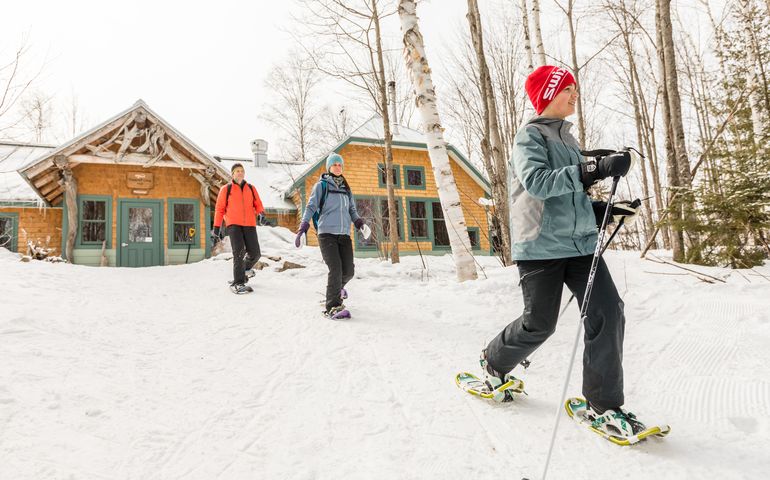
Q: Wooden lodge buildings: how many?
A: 2